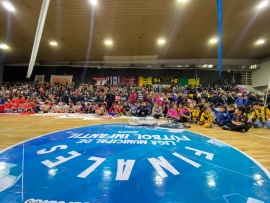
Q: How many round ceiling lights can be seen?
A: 10